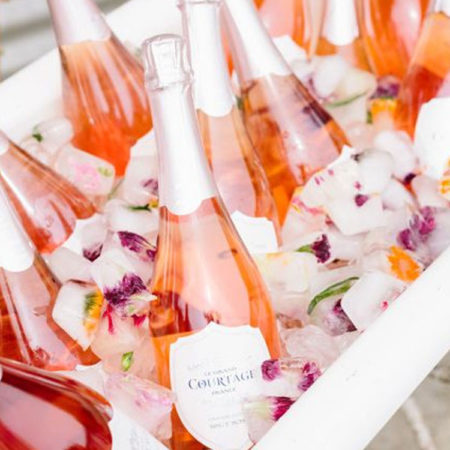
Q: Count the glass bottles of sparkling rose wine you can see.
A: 11